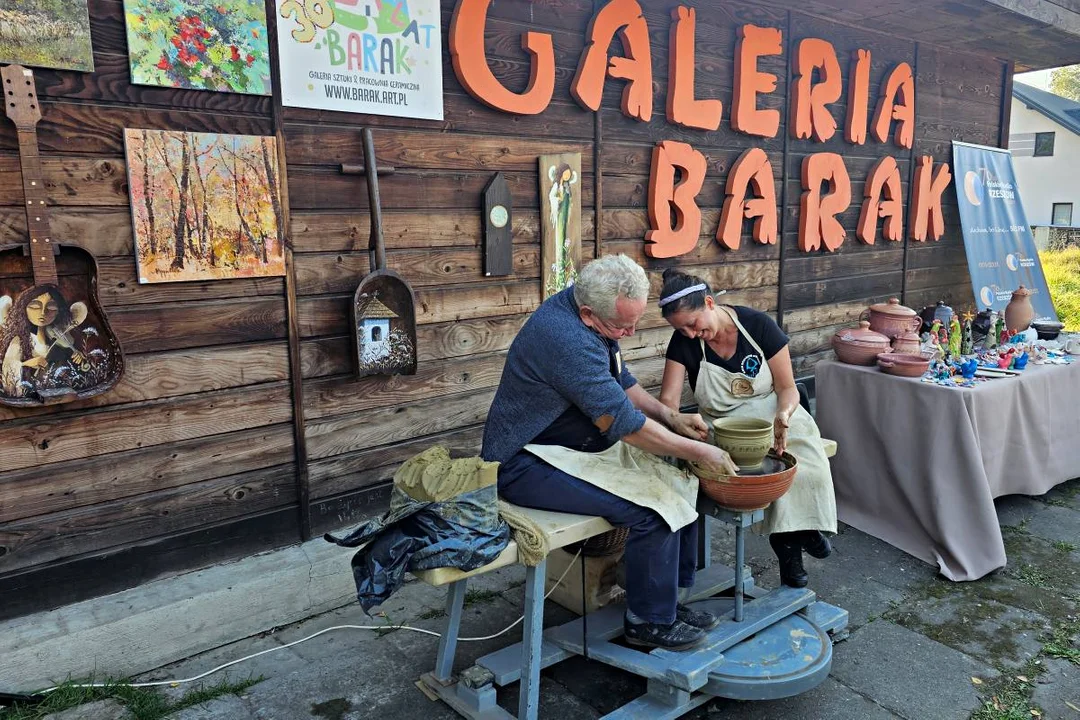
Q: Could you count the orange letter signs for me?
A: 12